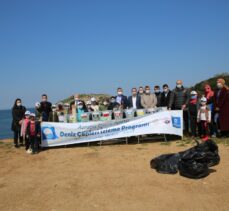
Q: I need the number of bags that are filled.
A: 3